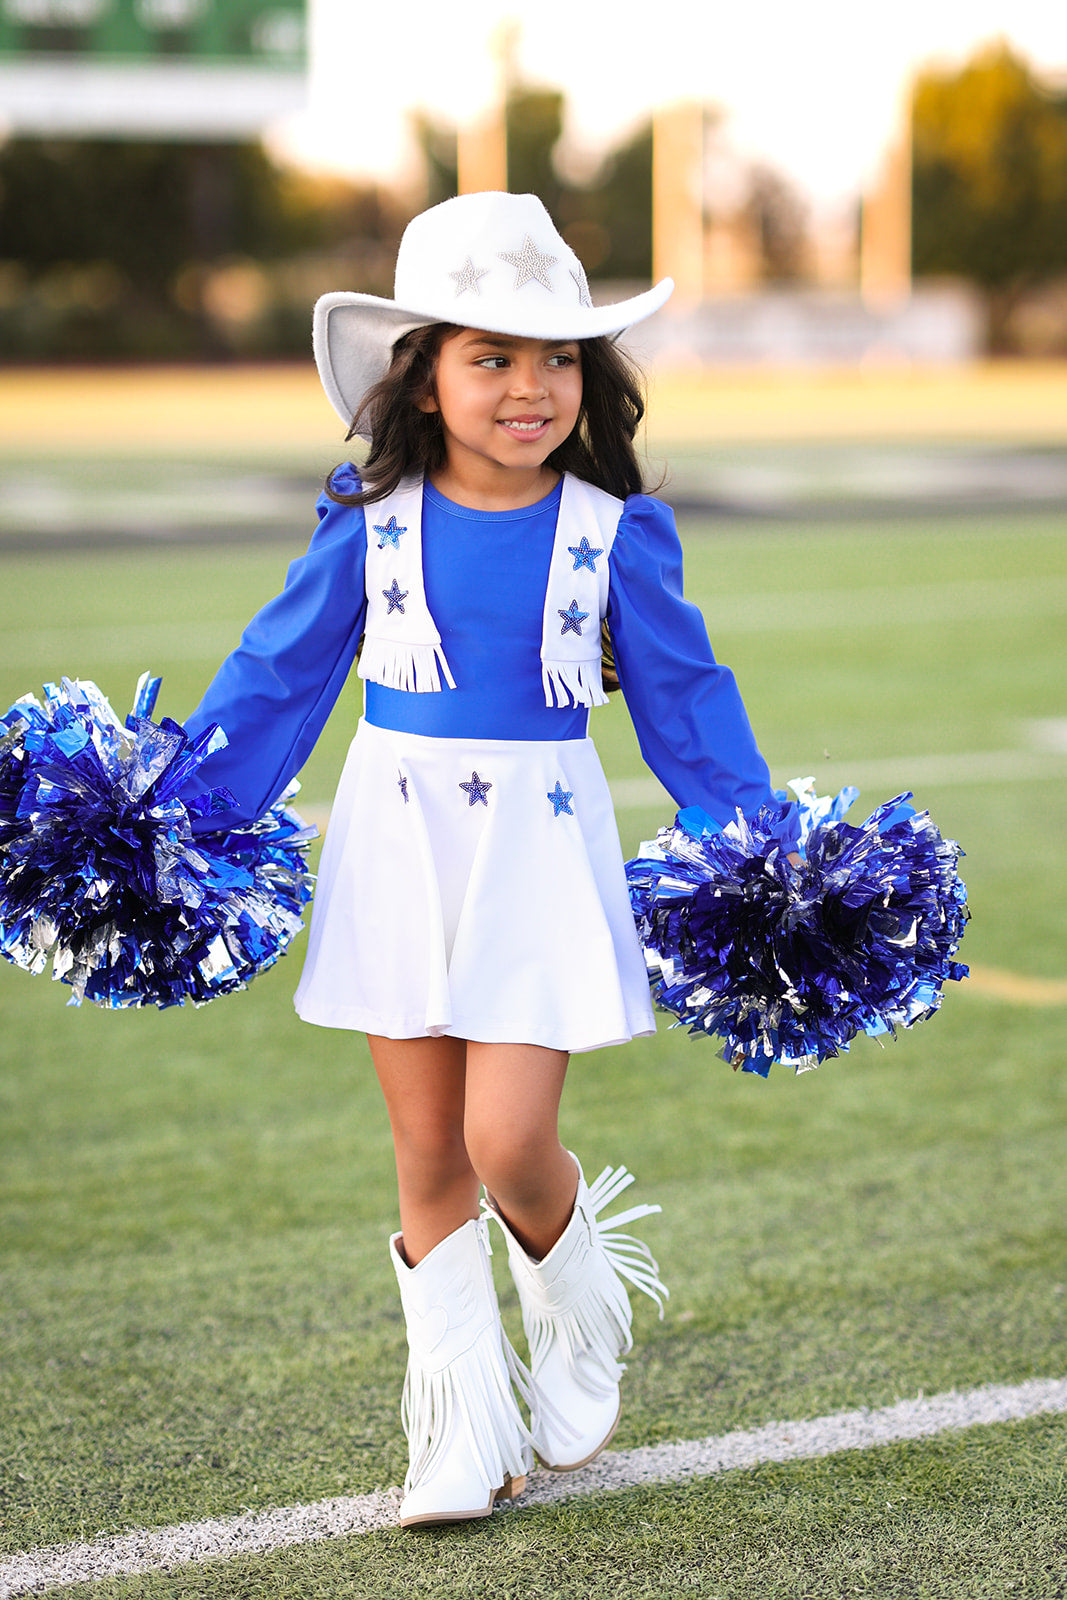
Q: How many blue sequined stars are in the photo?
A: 7